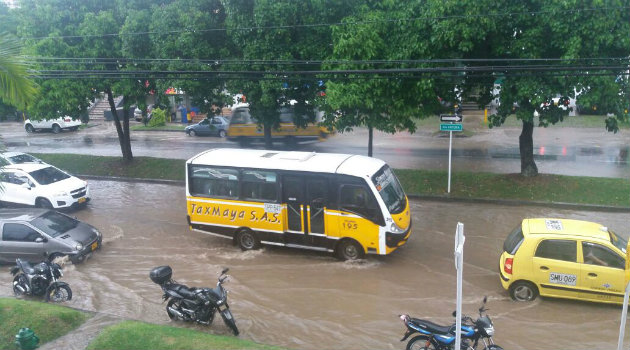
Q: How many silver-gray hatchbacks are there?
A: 1